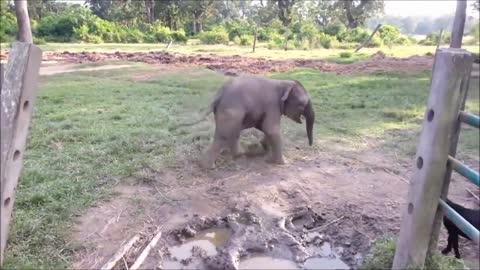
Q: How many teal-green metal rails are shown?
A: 3